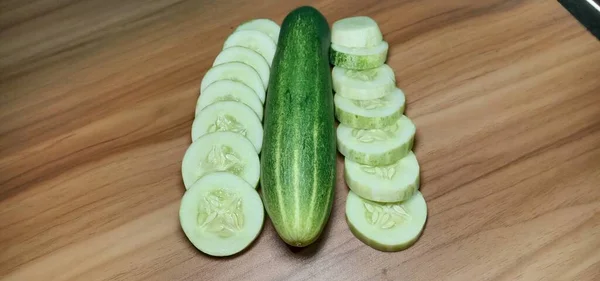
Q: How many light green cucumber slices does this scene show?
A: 15